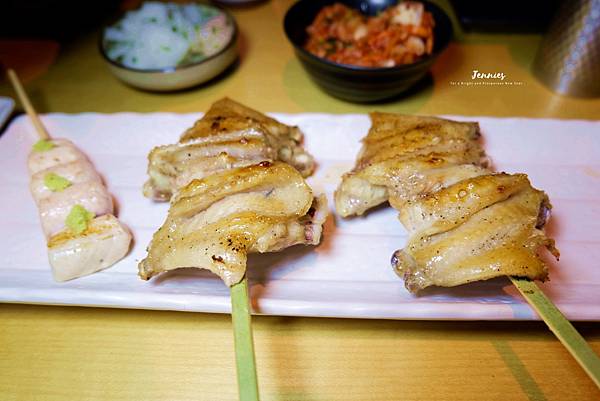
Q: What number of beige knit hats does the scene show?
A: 0